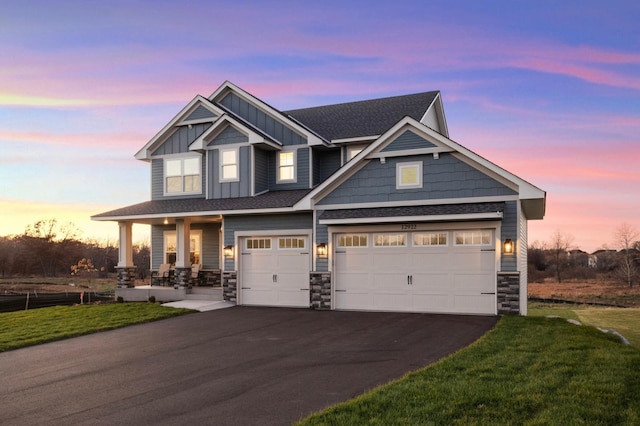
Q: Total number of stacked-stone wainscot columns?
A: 5